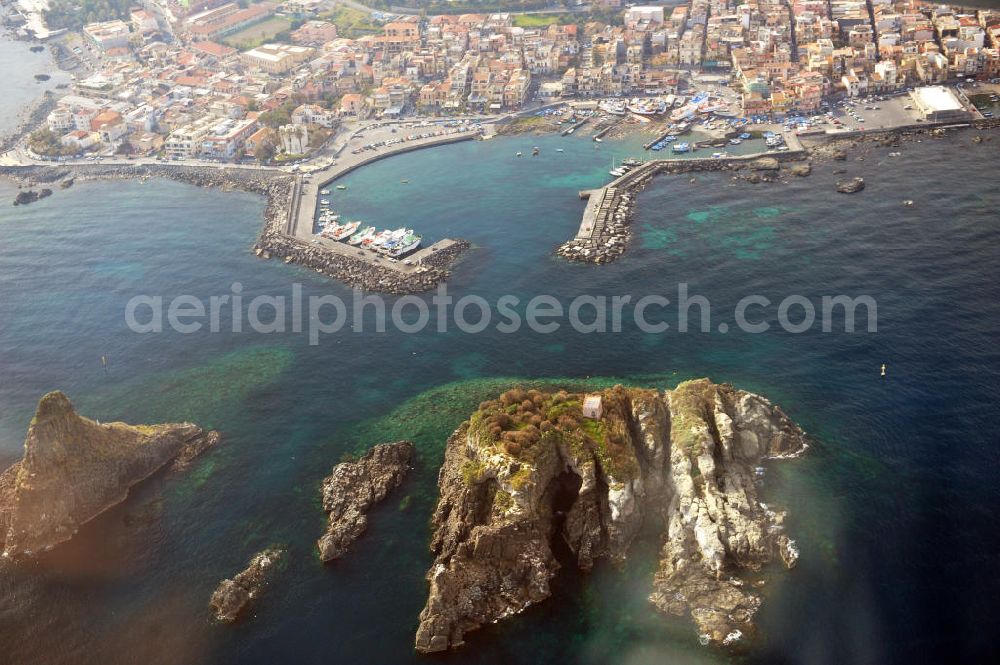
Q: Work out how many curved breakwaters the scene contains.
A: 2